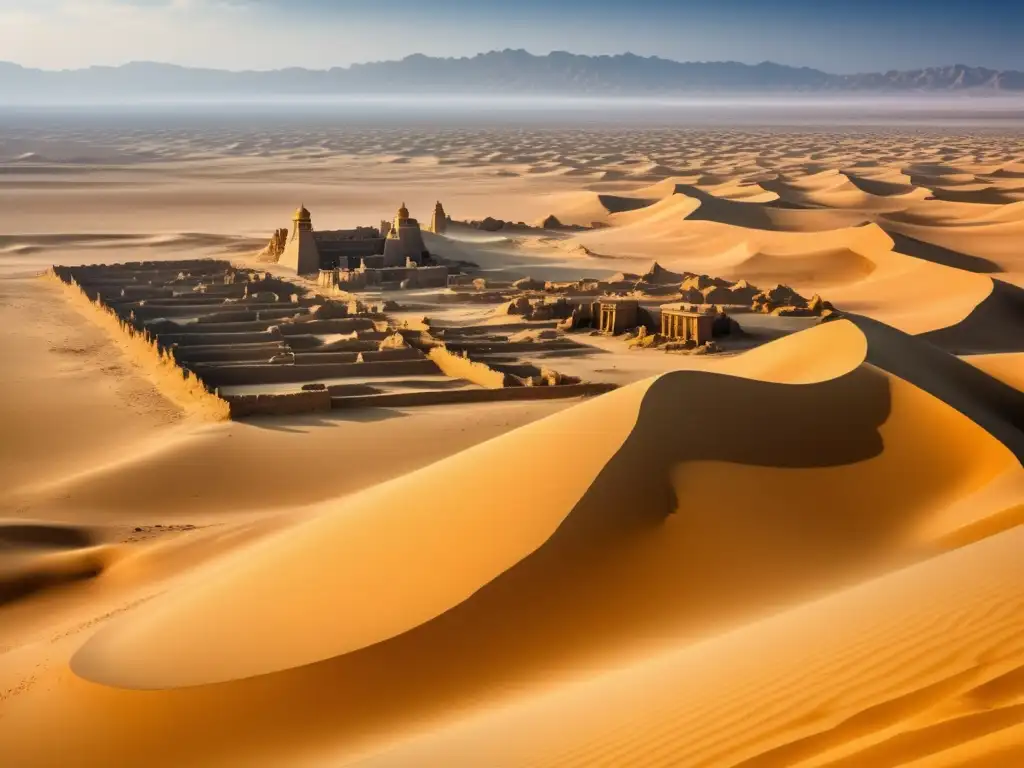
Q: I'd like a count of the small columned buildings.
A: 2